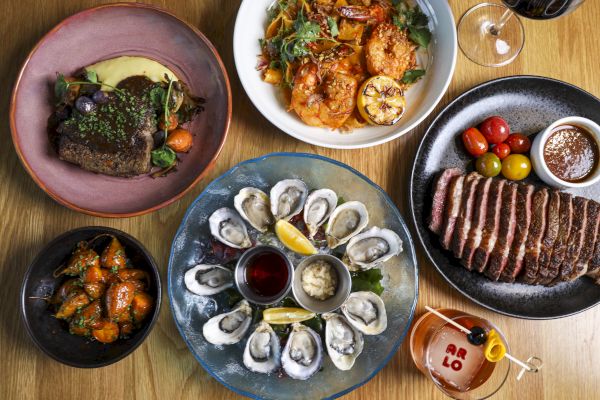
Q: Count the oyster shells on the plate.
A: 12